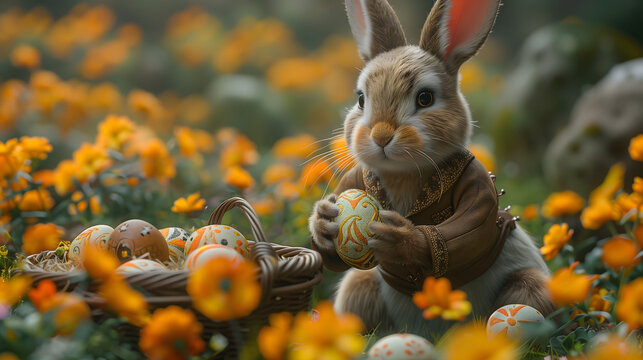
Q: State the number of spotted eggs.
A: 2